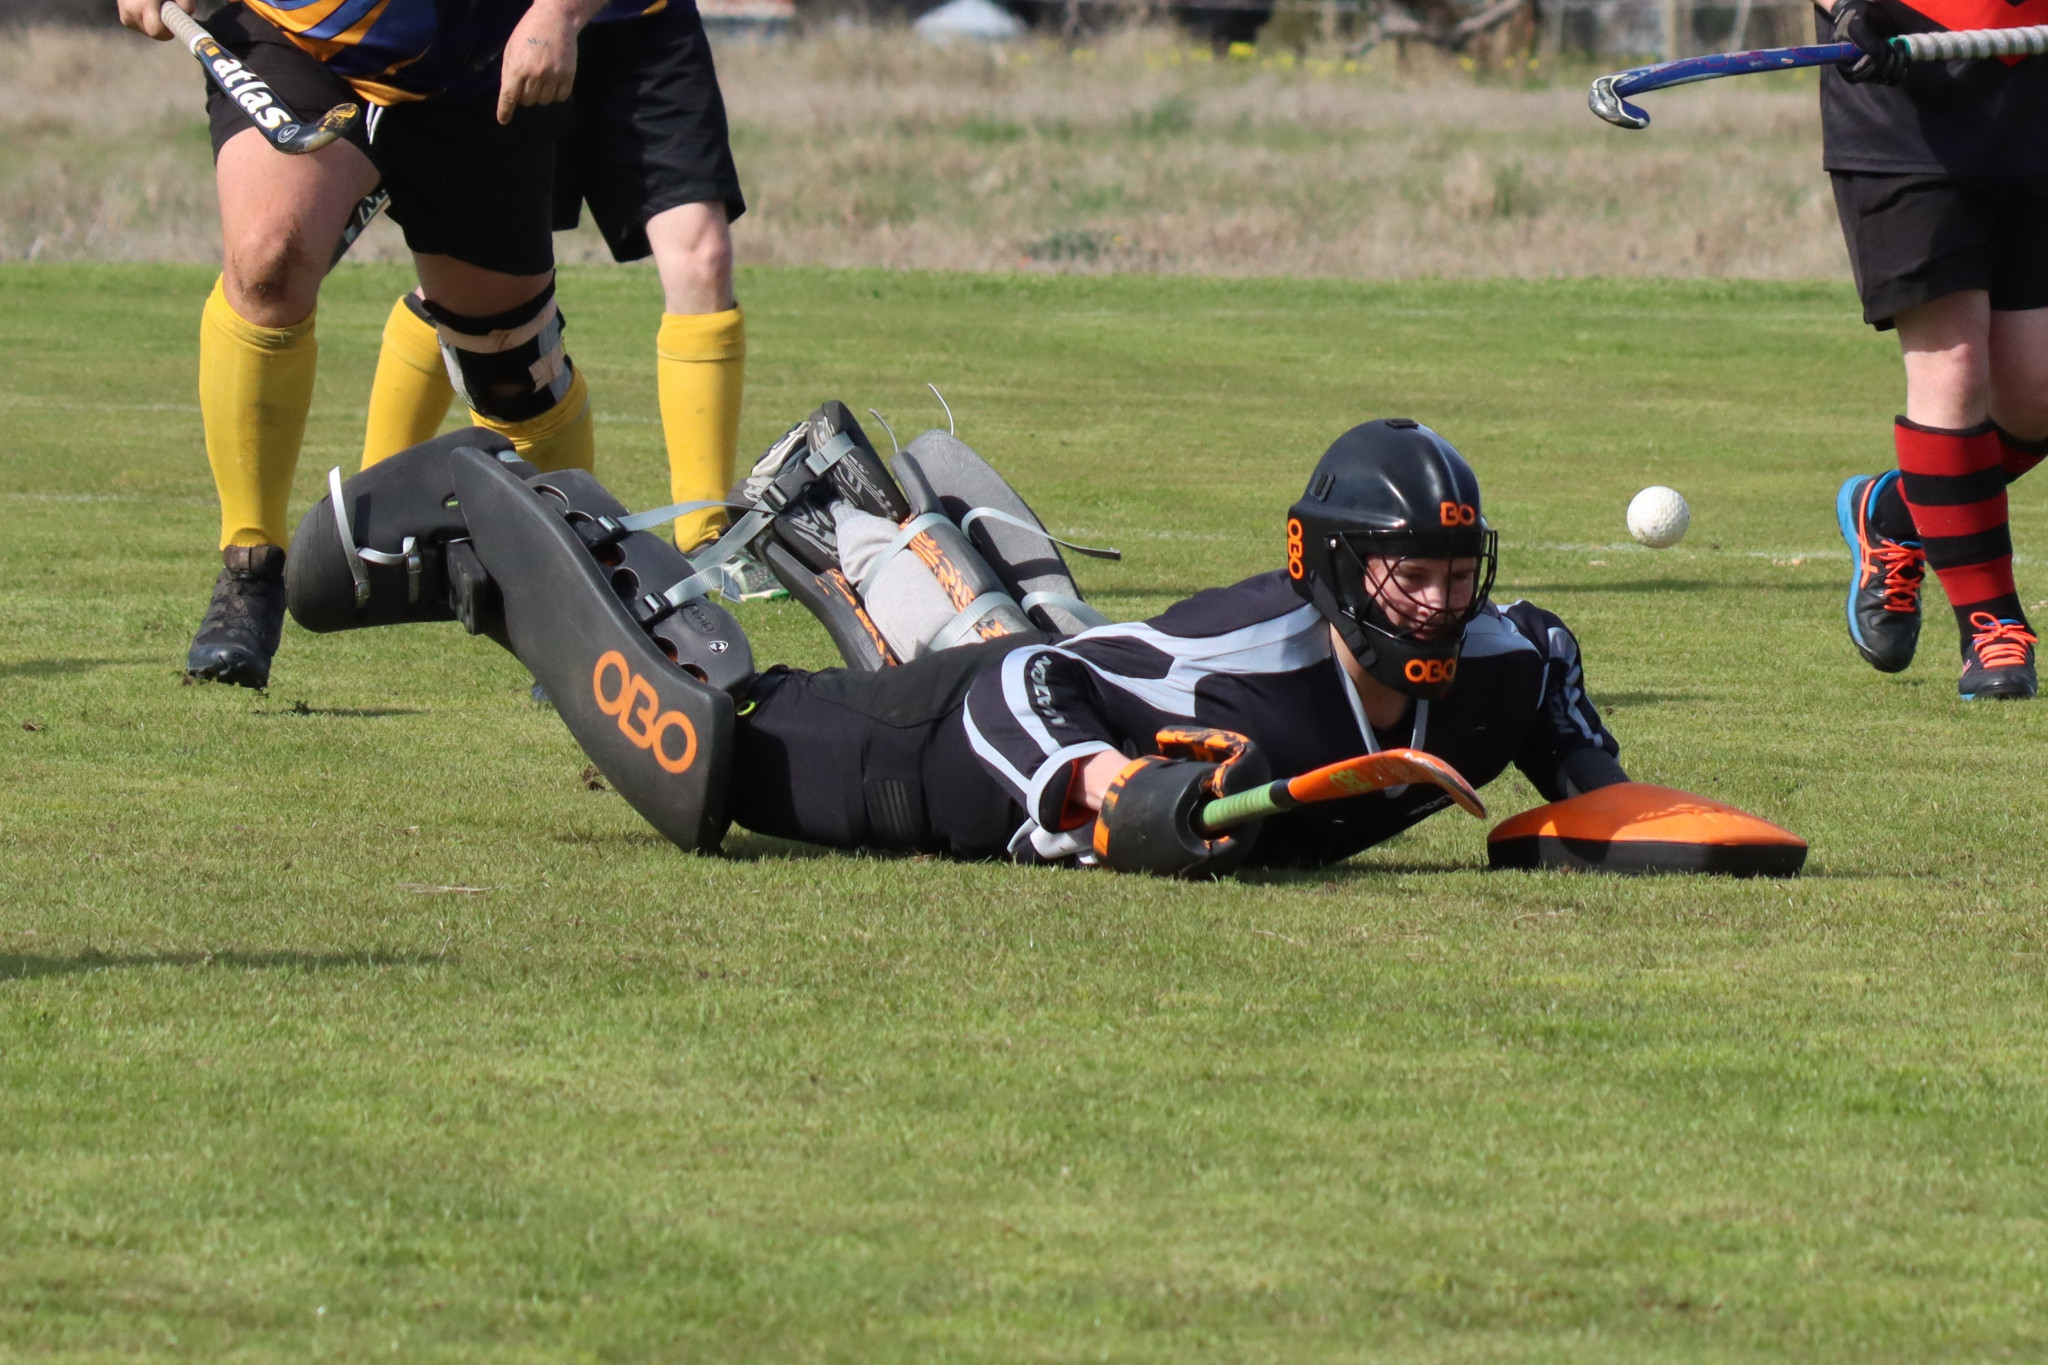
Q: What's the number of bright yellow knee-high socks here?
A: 4